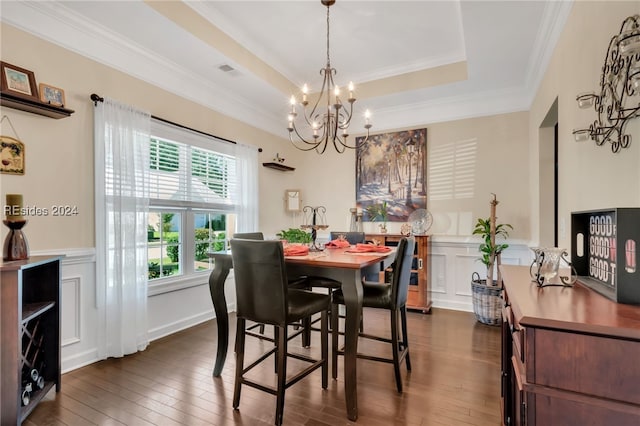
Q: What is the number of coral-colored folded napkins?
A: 3